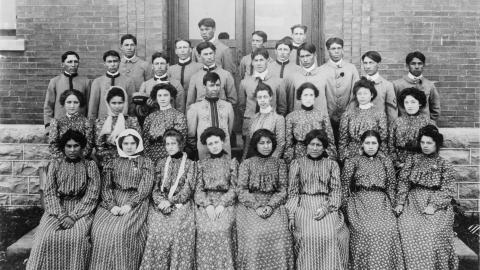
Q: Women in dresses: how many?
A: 15